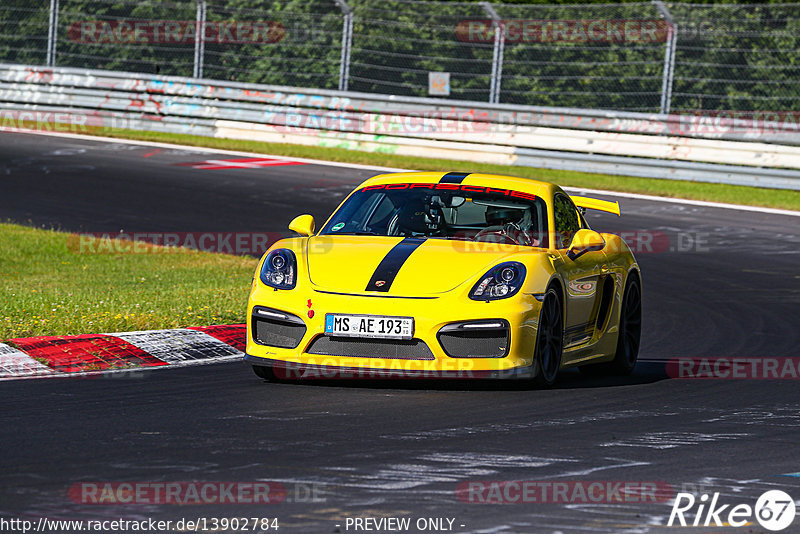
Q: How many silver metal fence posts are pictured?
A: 5